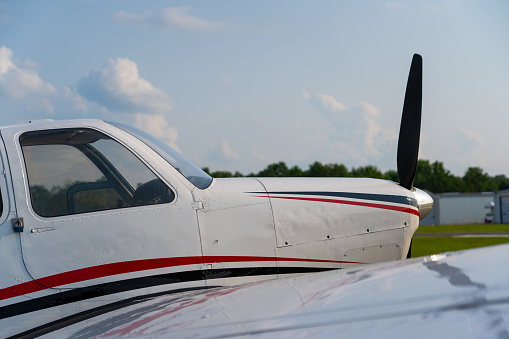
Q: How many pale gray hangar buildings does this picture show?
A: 2